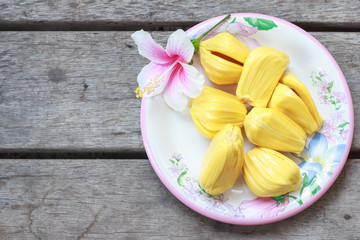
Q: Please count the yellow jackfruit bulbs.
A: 7